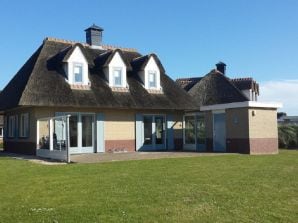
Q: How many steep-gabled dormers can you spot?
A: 3